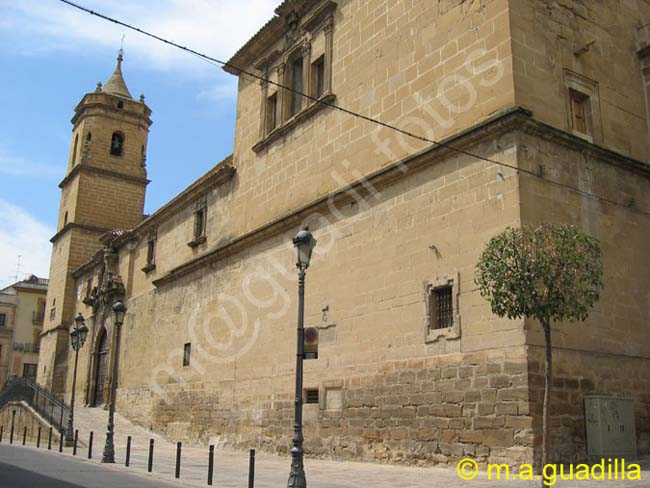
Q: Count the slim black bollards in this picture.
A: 13